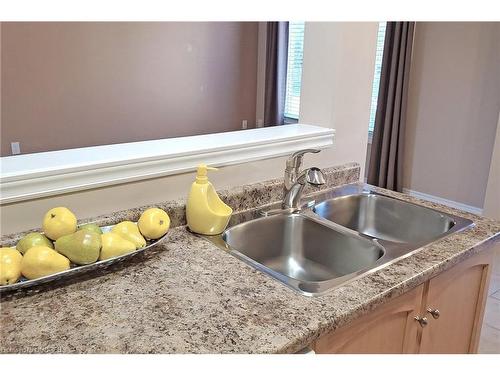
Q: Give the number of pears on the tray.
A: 9